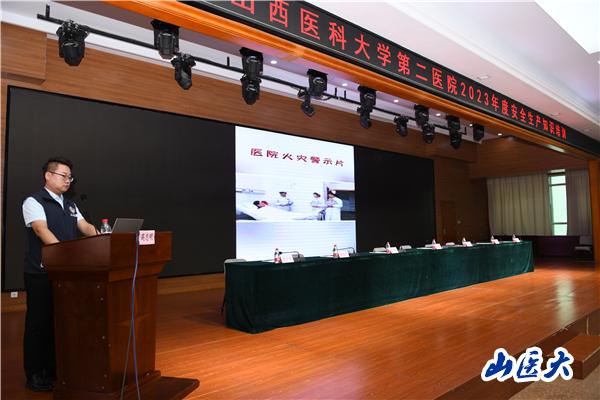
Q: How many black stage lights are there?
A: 15